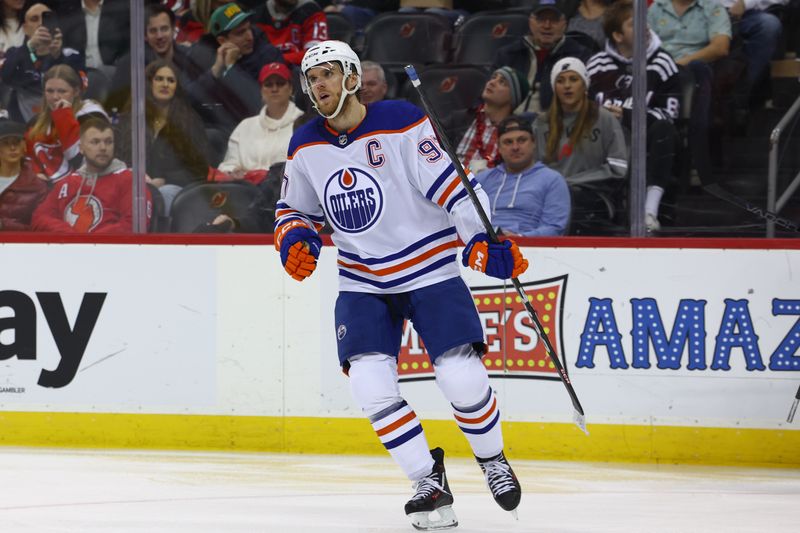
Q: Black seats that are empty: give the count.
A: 4